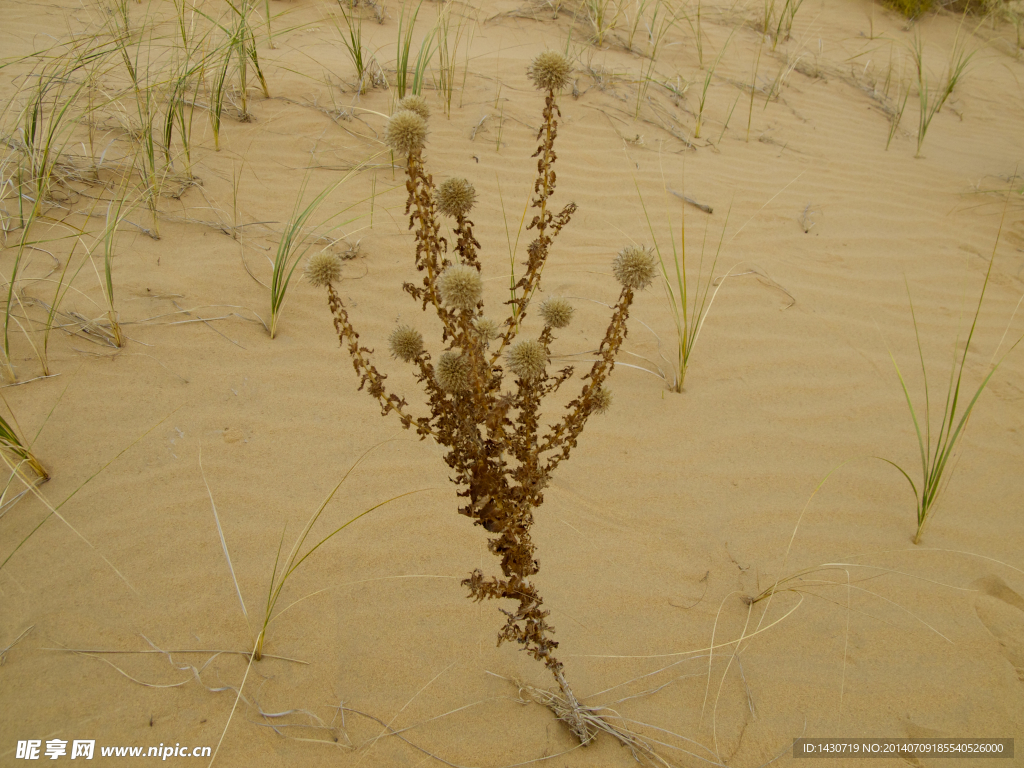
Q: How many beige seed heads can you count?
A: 13